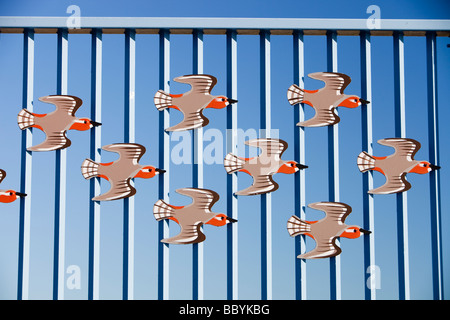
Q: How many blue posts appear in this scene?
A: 13